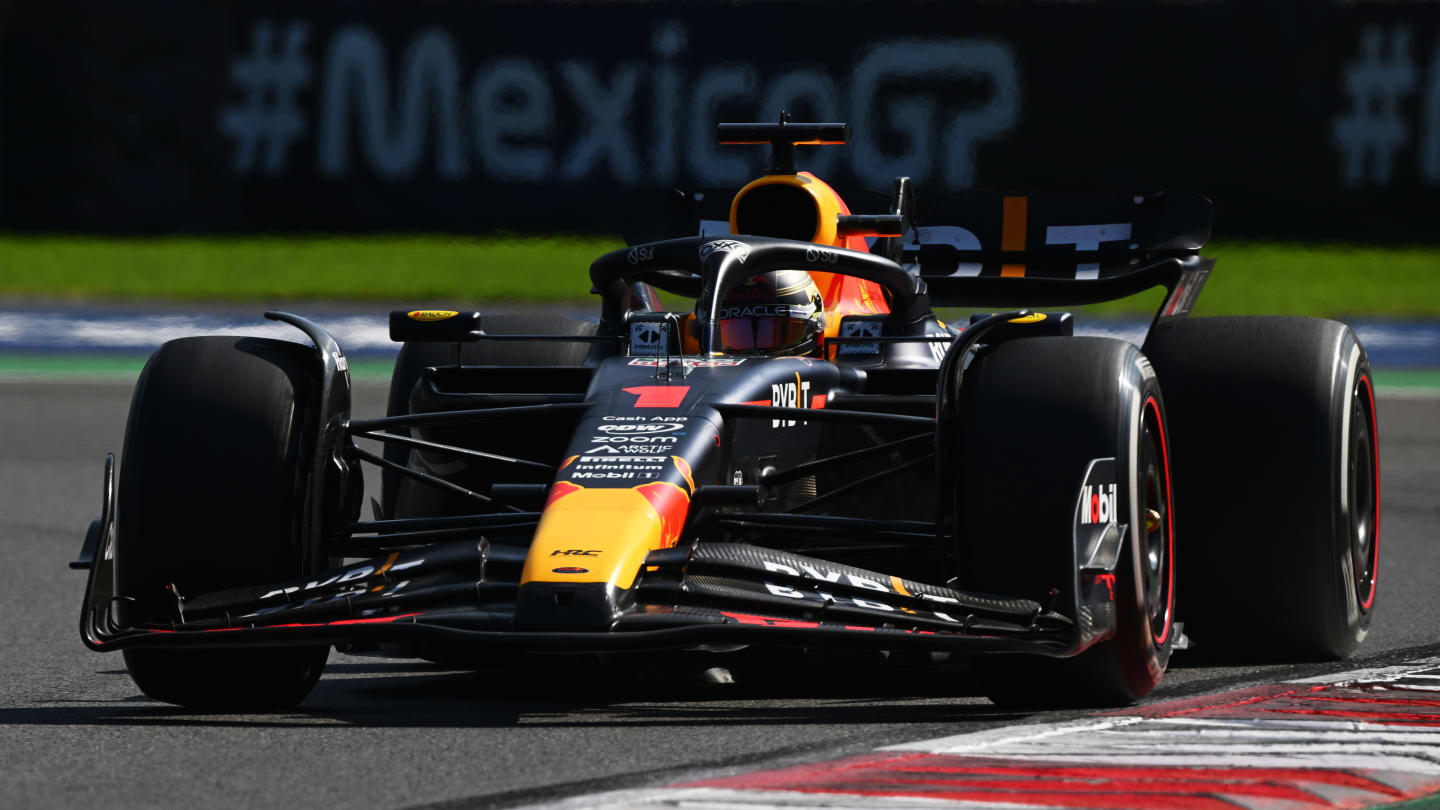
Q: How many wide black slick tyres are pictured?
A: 4